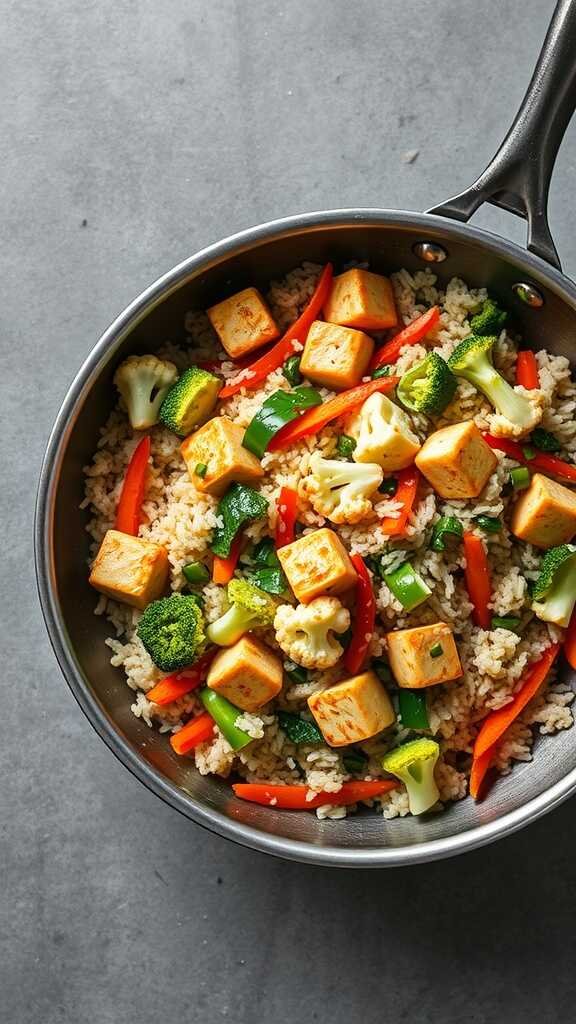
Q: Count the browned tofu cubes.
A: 11